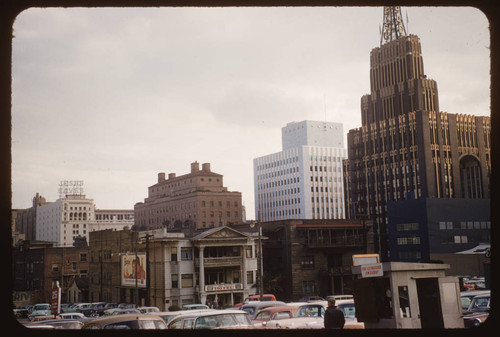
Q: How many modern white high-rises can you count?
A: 1